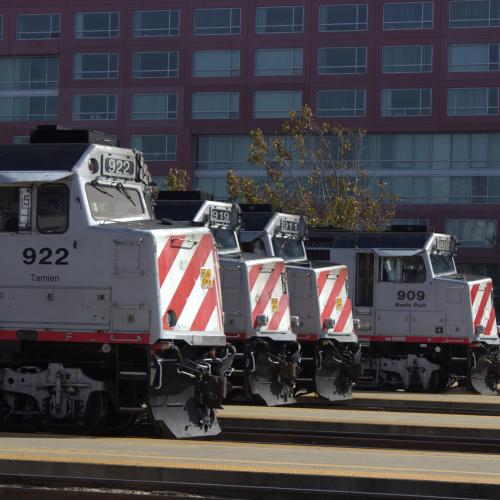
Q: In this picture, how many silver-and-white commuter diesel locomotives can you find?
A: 4